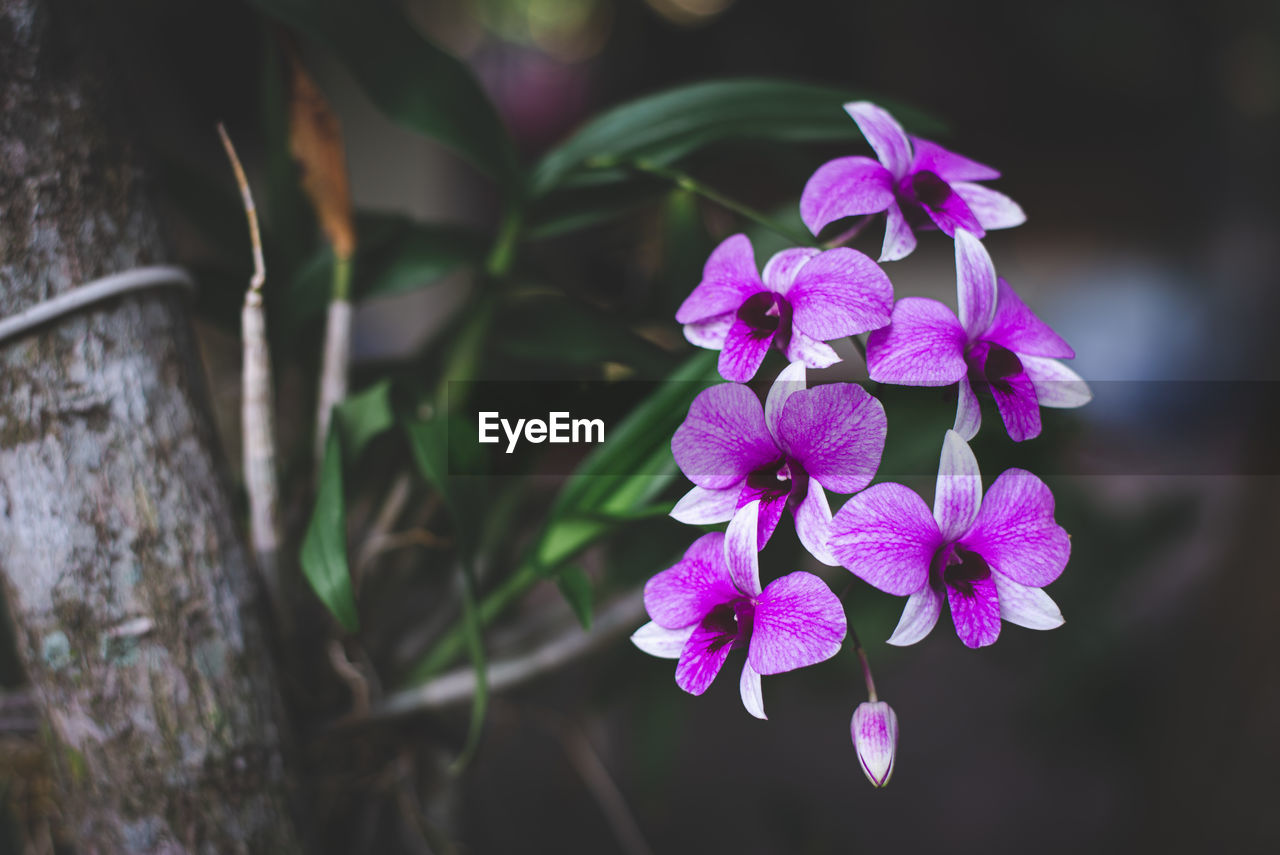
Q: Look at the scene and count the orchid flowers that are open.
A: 6